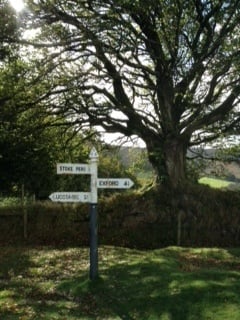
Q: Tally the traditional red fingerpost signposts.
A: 0